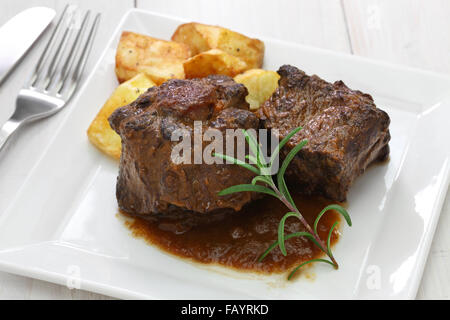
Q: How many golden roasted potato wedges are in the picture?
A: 5